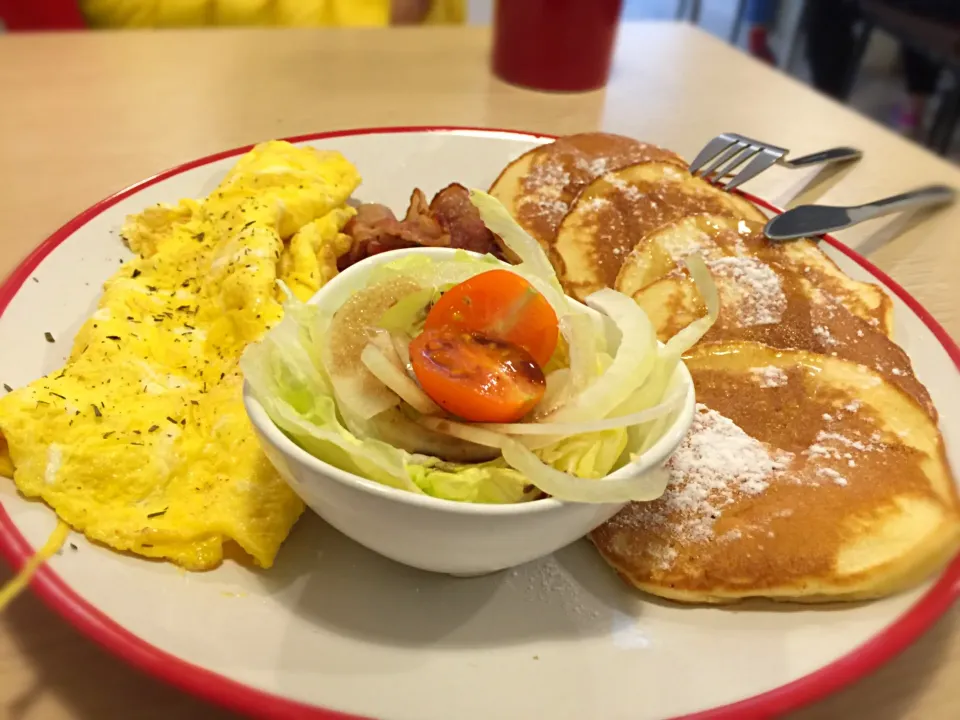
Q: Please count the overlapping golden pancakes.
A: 5